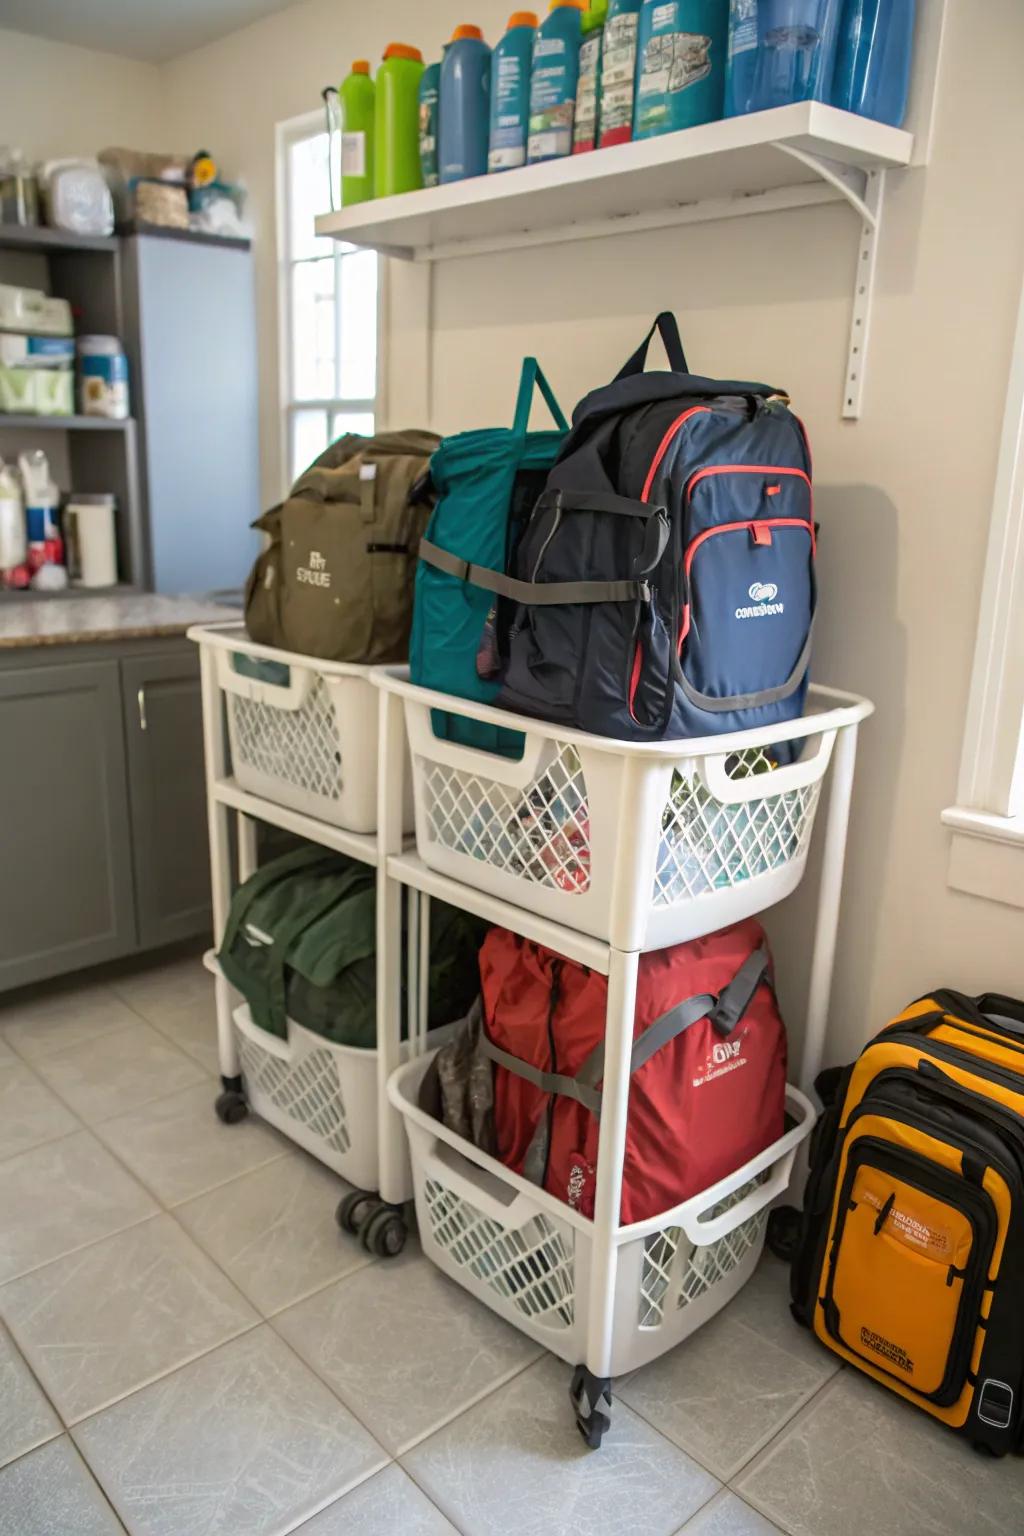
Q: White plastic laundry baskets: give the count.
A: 4